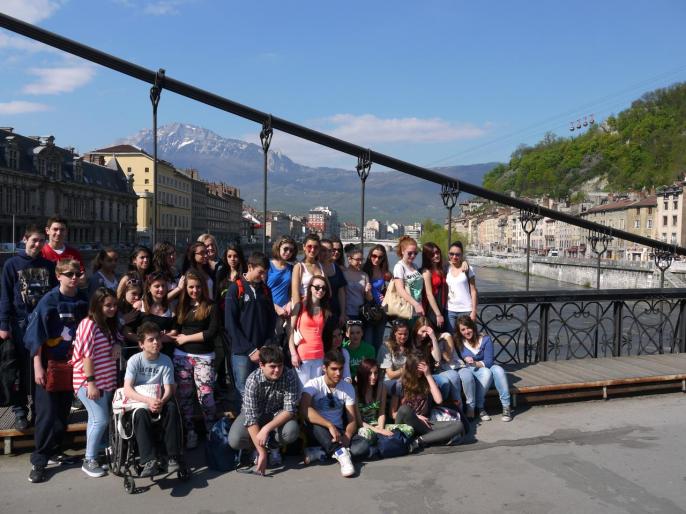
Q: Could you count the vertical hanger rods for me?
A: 7